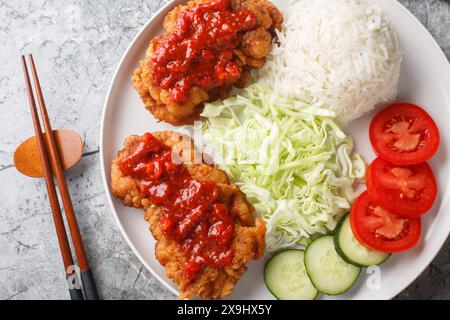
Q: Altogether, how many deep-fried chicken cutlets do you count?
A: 2